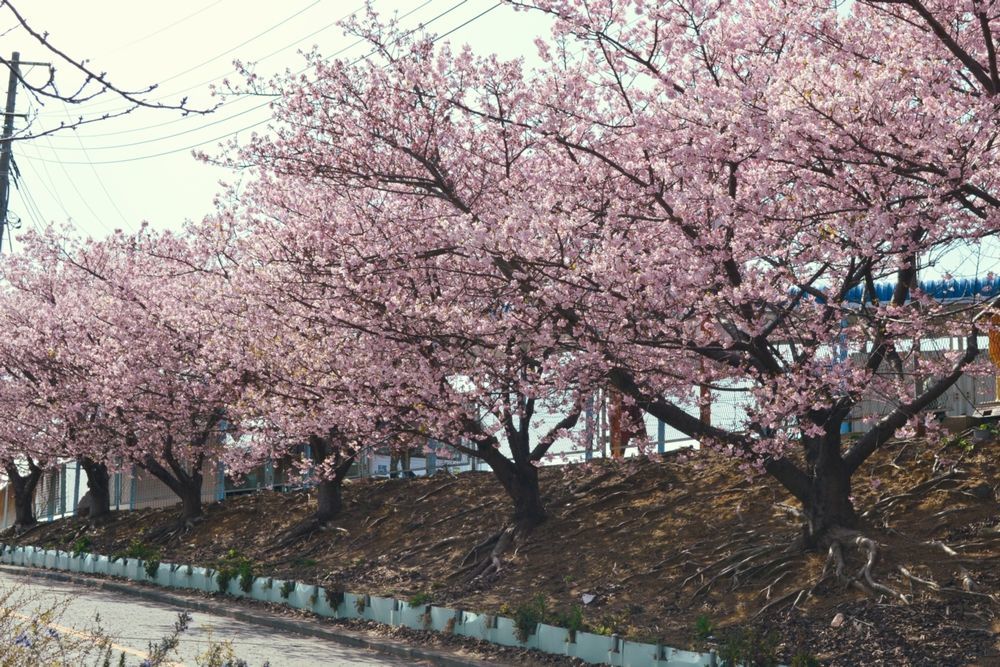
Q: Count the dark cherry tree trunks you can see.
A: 6